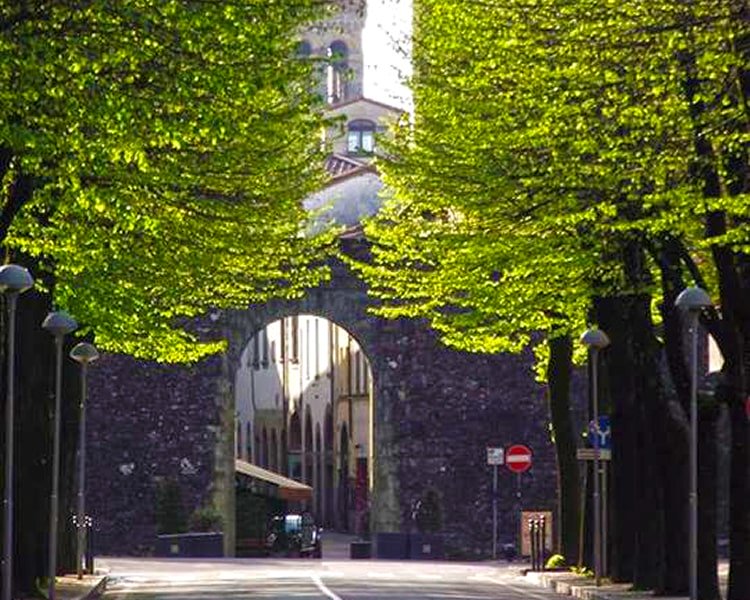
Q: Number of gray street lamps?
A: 5